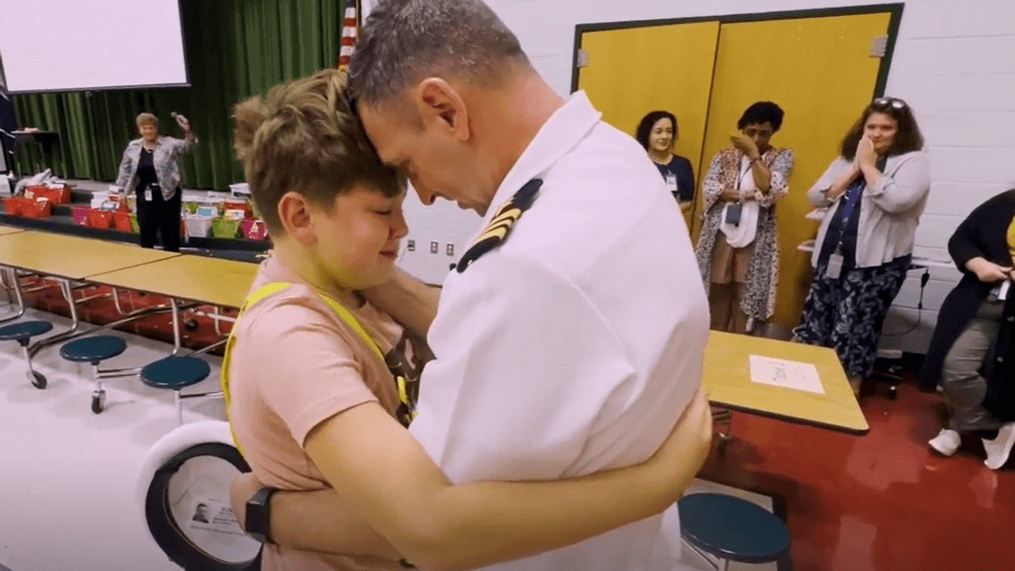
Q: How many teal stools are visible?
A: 4